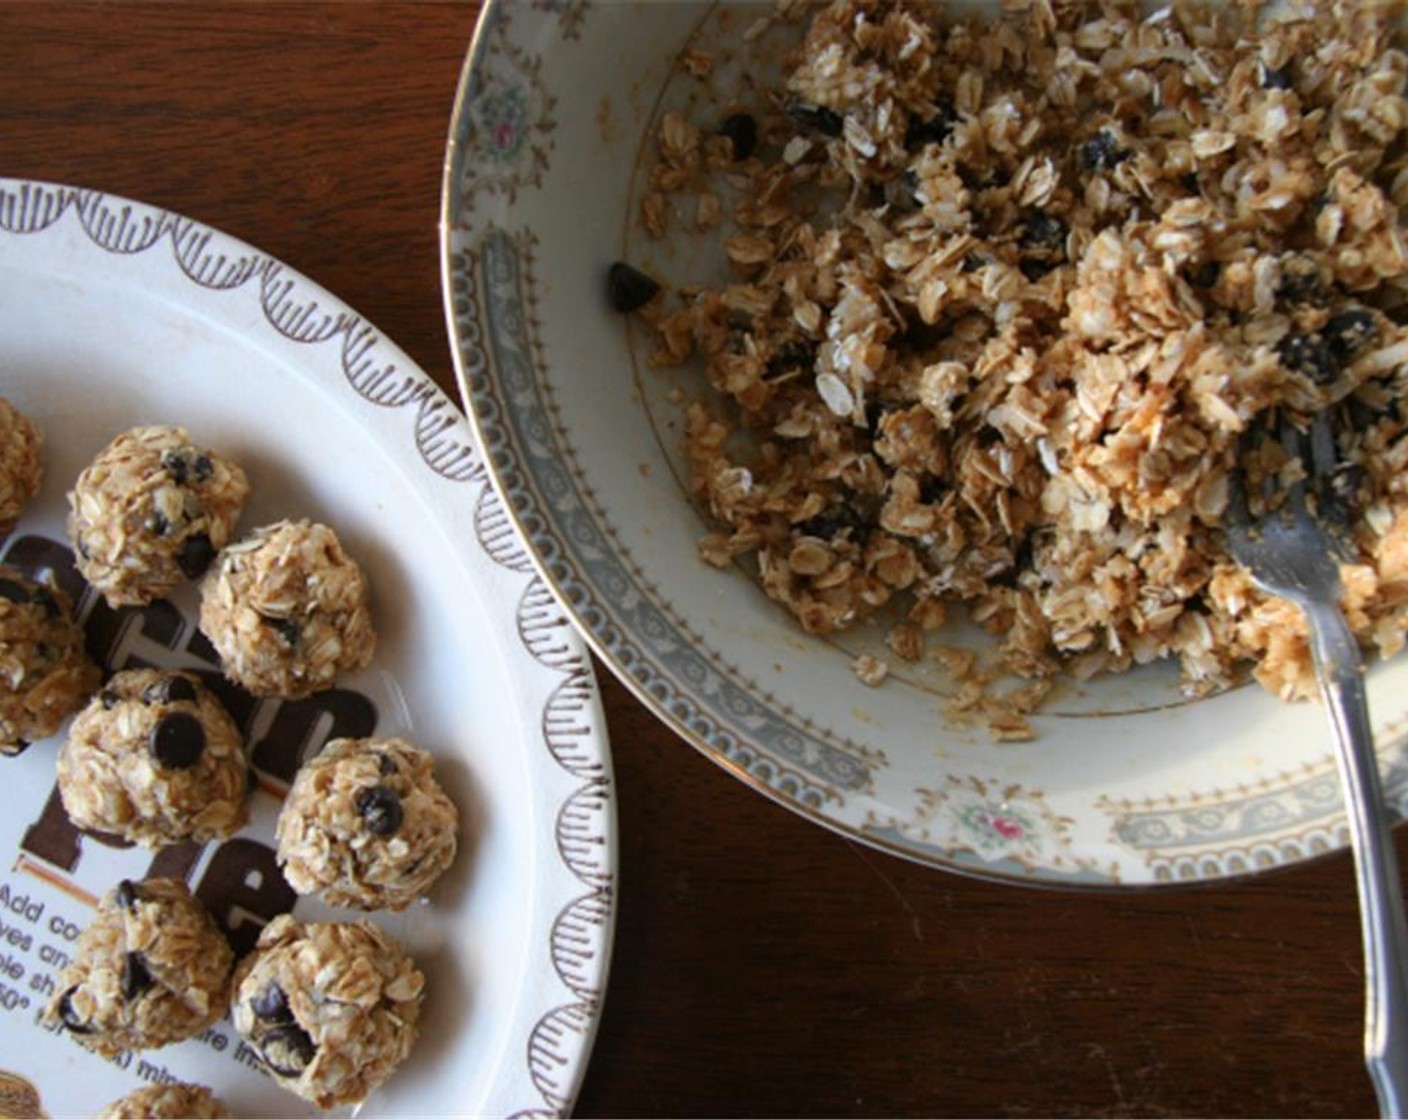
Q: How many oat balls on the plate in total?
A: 9